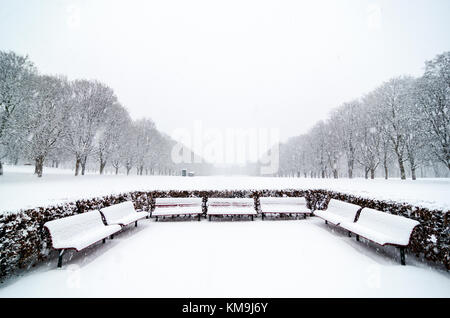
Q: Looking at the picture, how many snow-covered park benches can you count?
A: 7